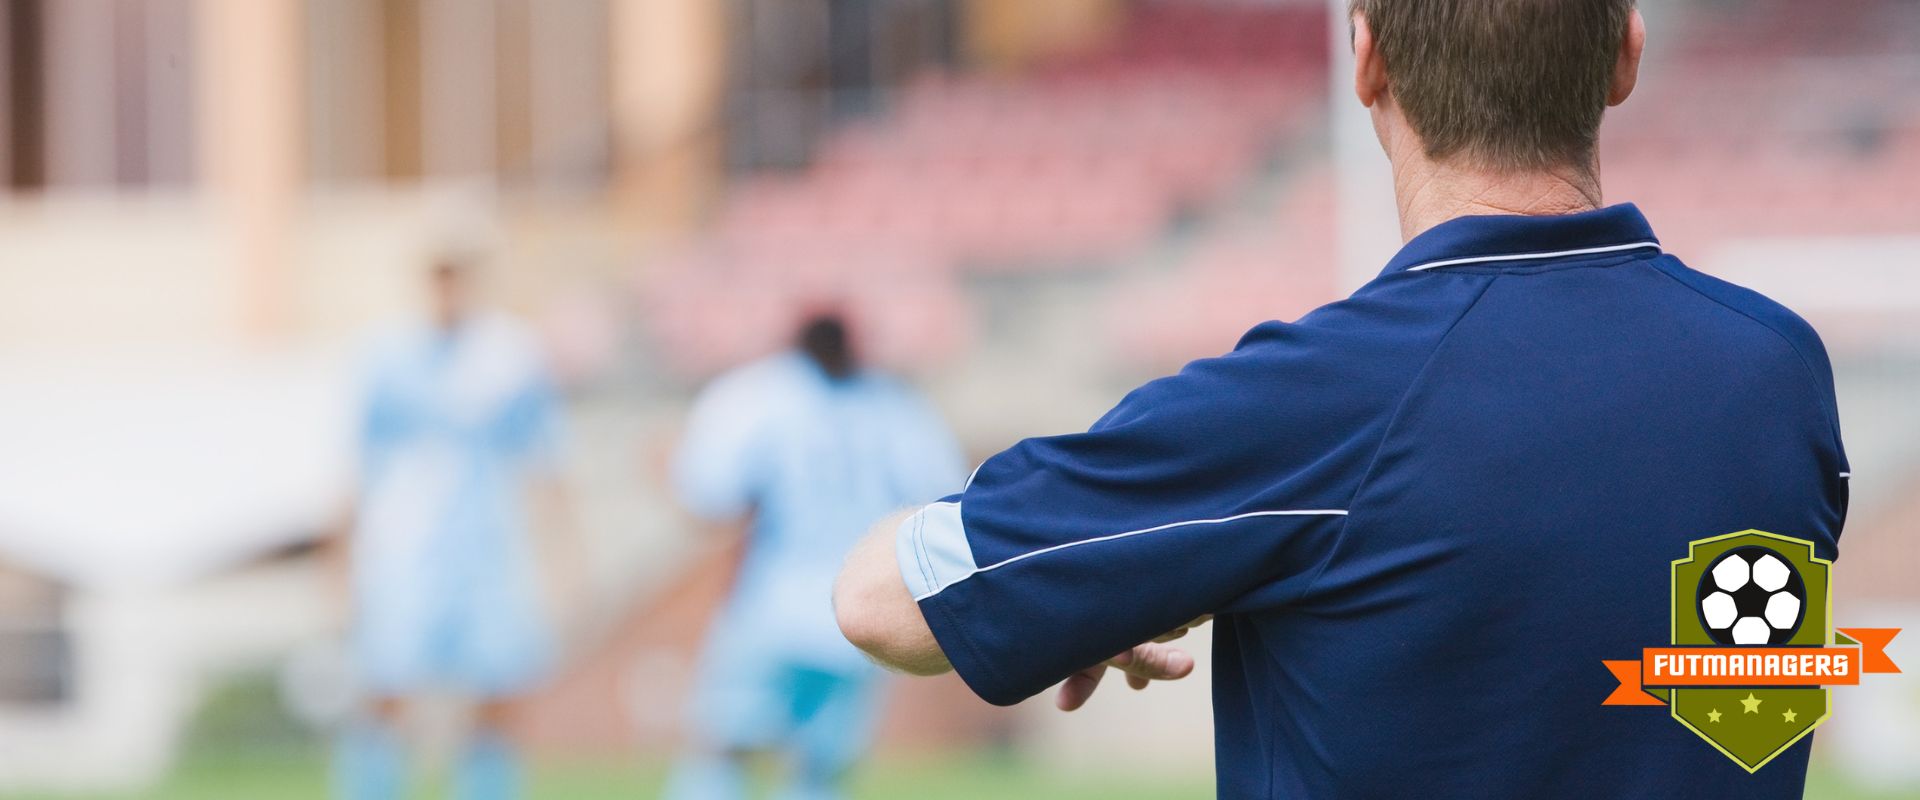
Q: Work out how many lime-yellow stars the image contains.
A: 3